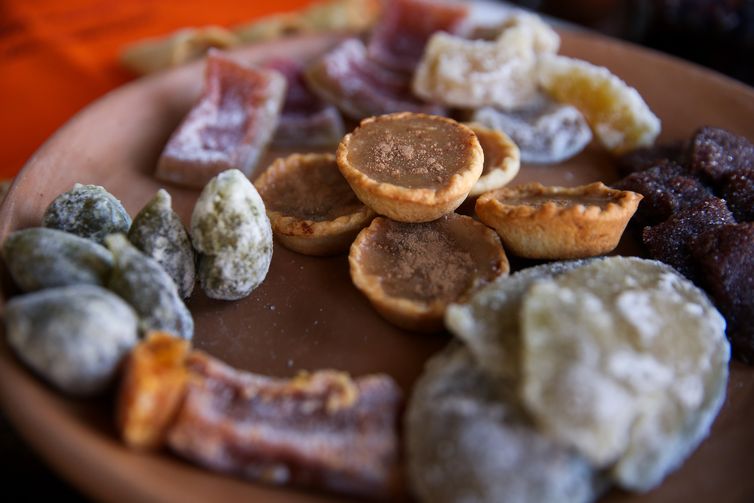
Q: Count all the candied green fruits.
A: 6